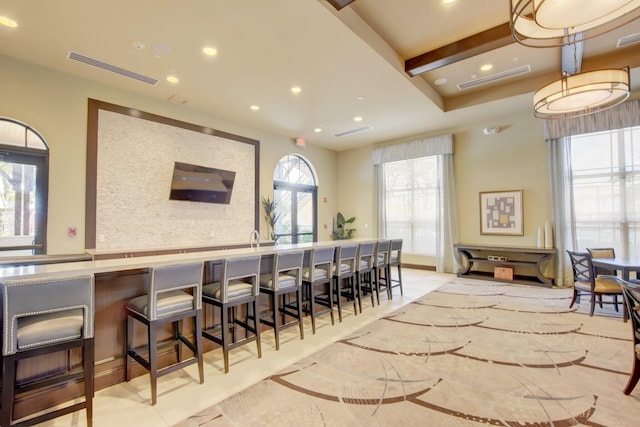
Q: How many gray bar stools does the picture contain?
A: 9